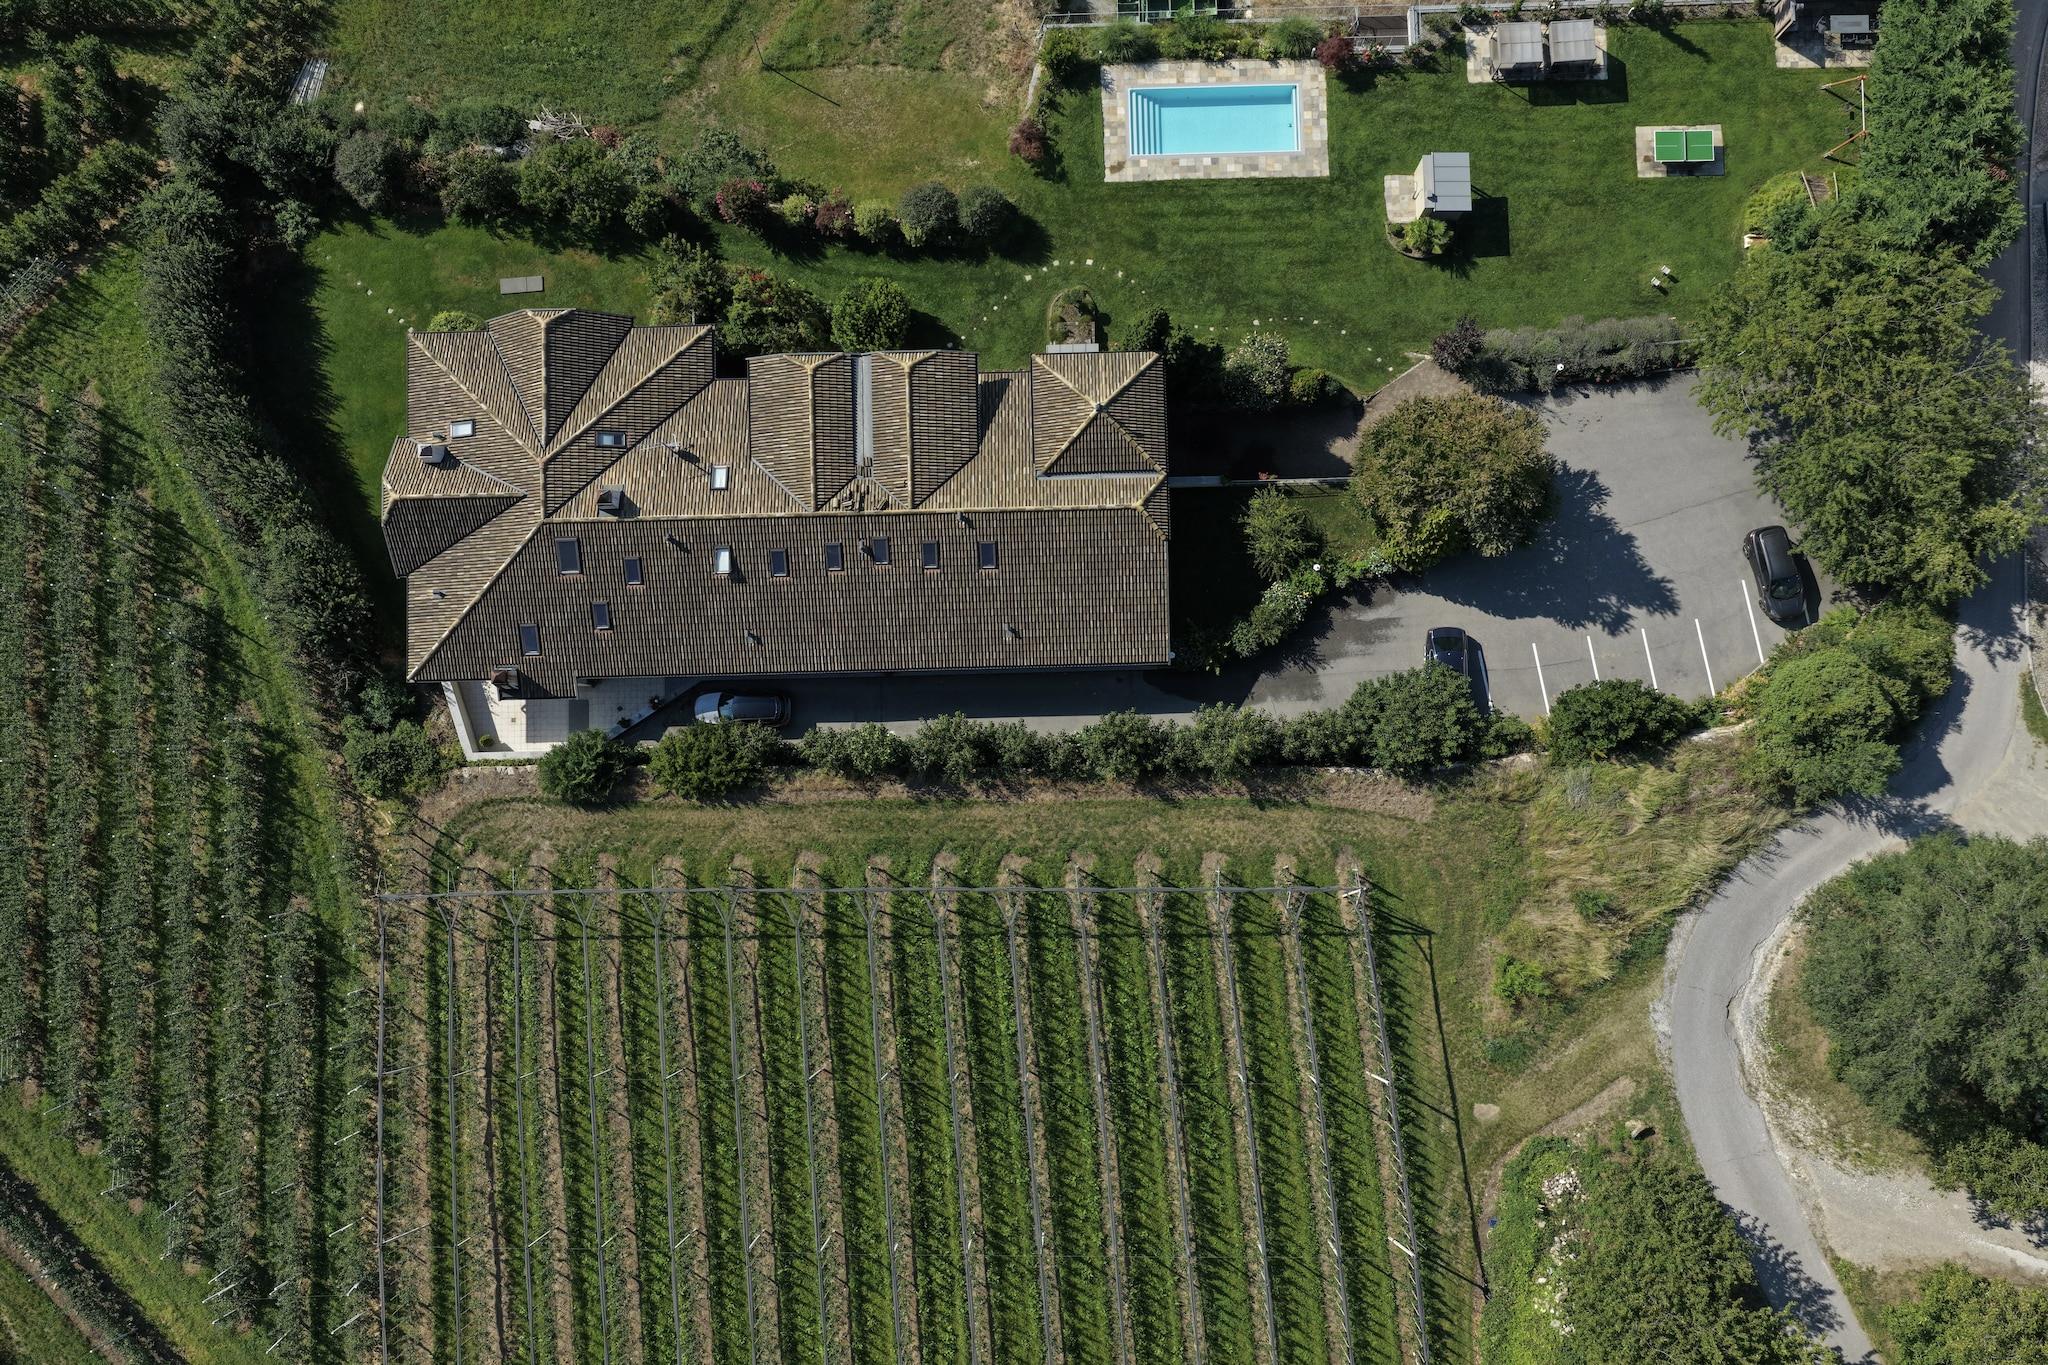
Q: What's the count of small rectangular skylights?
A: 13